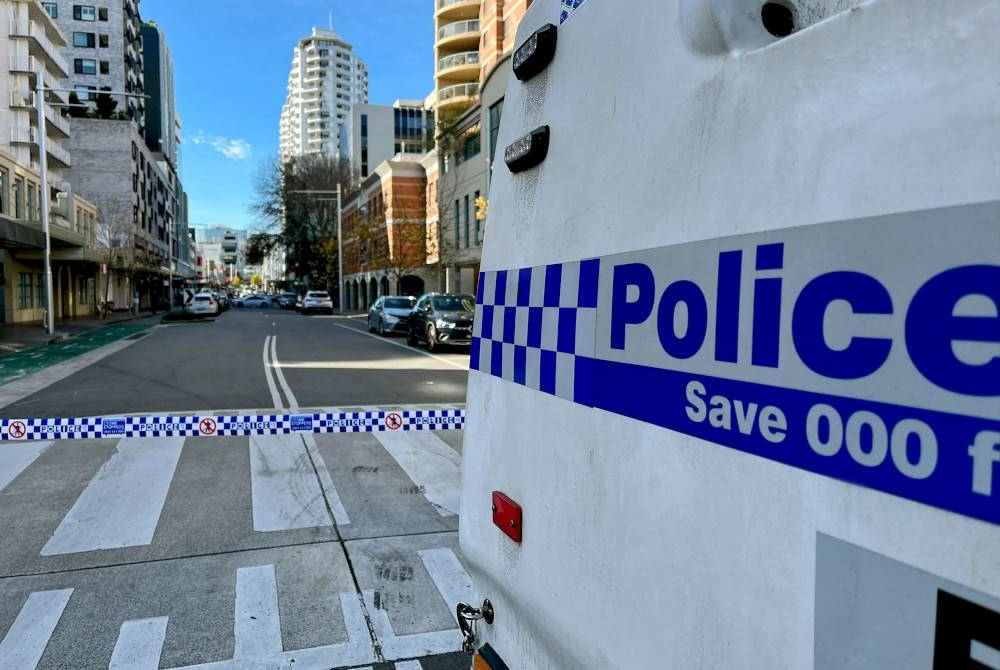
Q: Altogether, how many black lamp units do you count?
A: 2